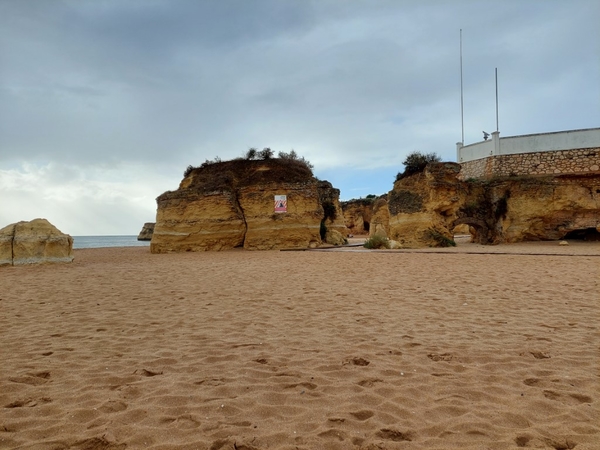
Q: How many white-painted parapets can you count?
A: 1